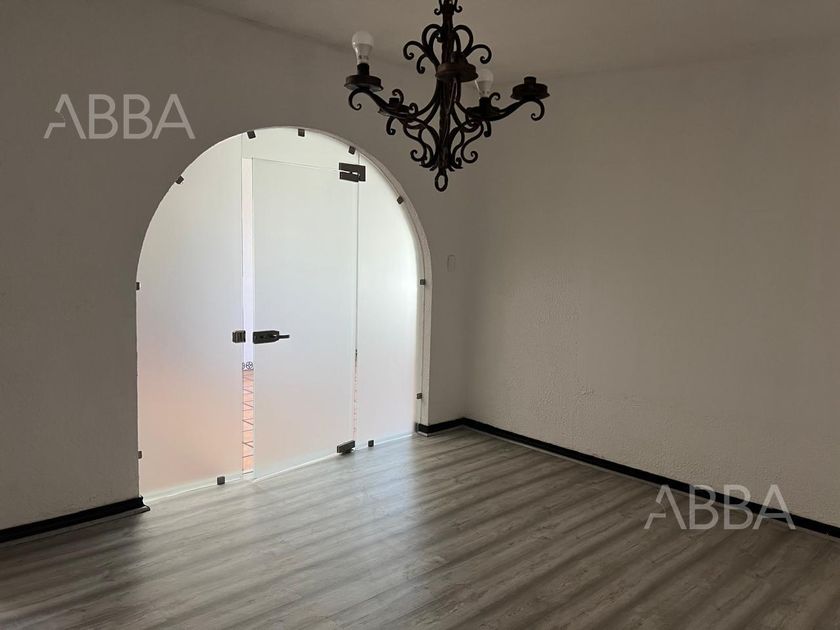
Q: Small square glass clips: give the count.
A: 11